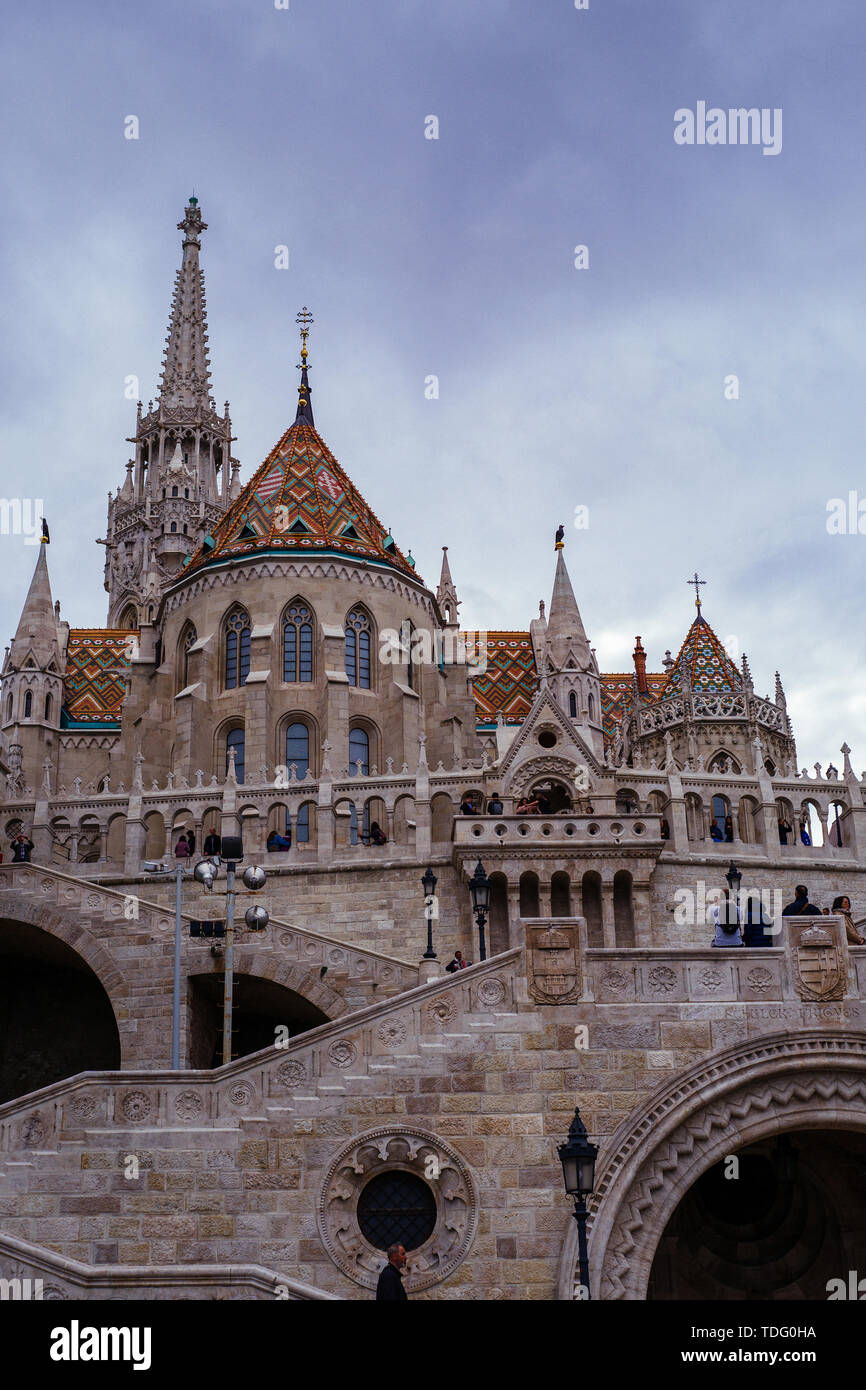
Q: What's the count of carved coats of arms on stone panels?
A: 2